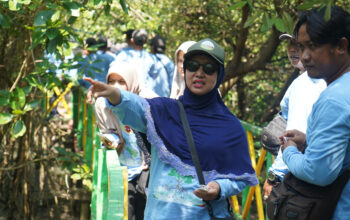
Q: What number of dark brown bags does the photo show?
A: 1